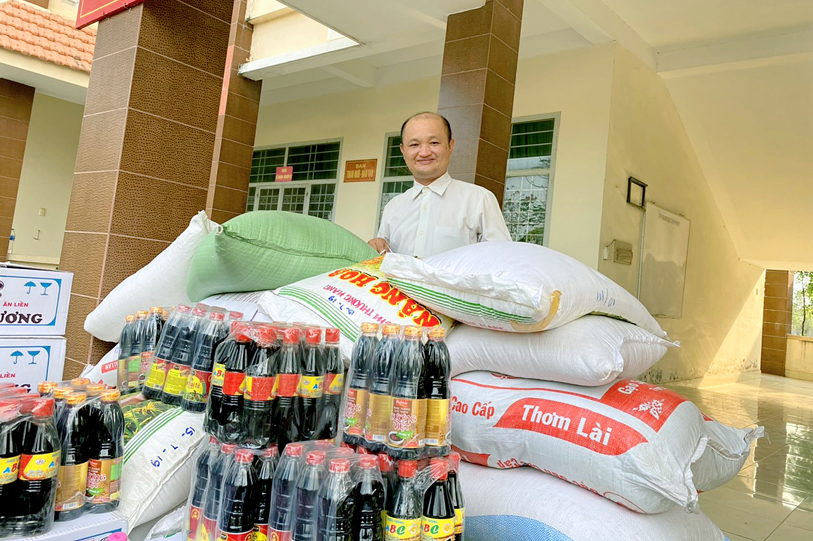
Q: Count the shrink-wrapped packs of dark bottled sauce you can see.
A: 9